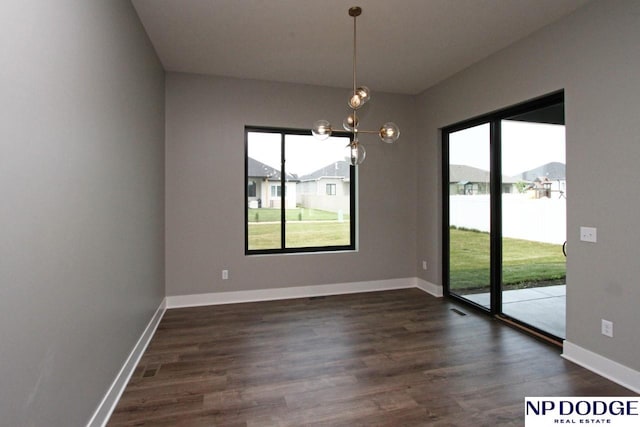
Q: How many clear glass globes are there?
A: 6